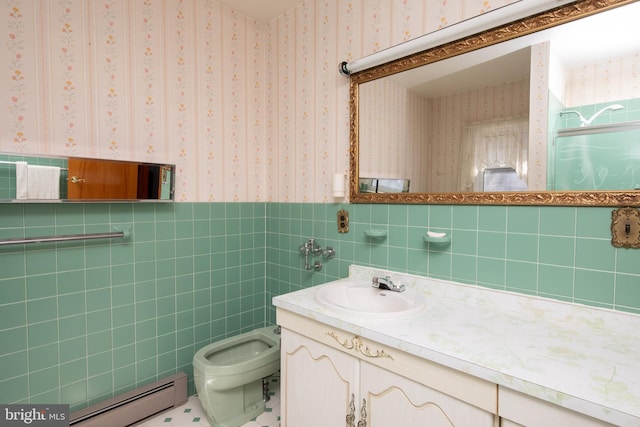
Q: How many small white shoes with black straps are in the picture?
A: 0